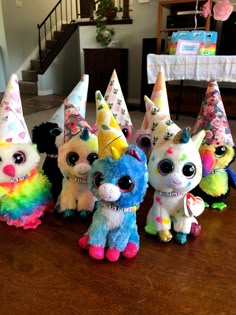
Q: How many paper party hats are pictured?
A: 8